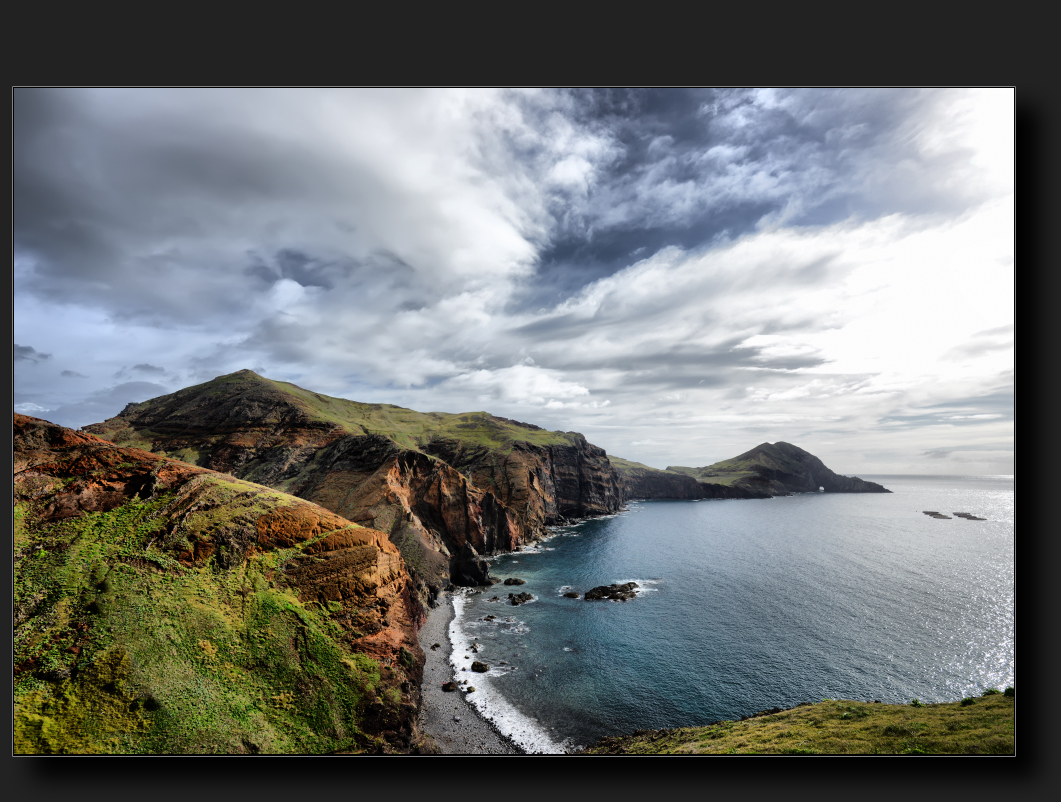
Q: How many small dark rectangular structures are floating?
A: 2